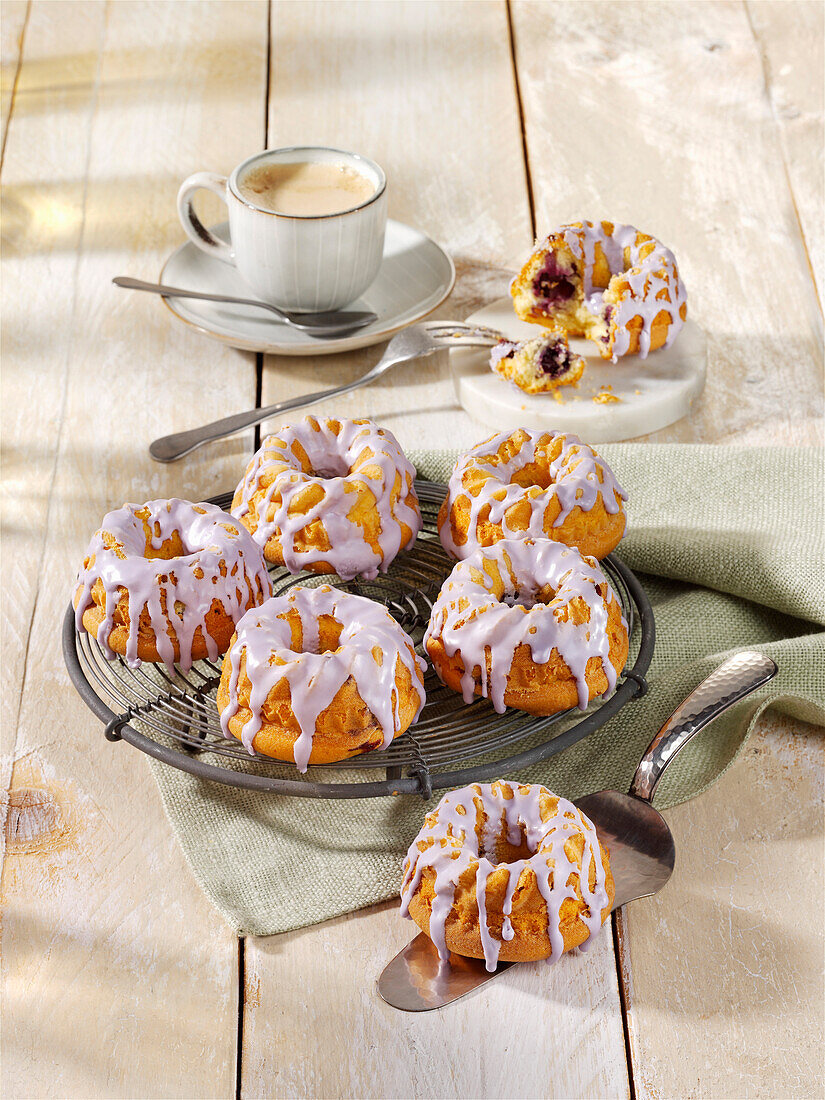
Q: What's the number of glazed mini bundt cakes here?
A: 7